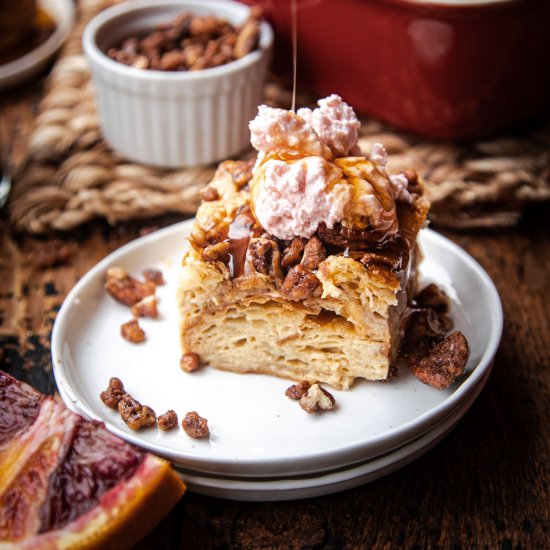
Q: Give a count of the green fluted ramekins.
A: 0